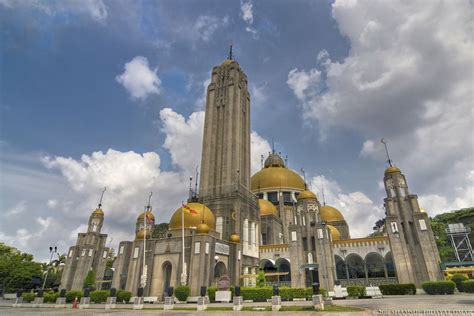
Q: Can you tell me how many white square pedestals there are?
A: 11